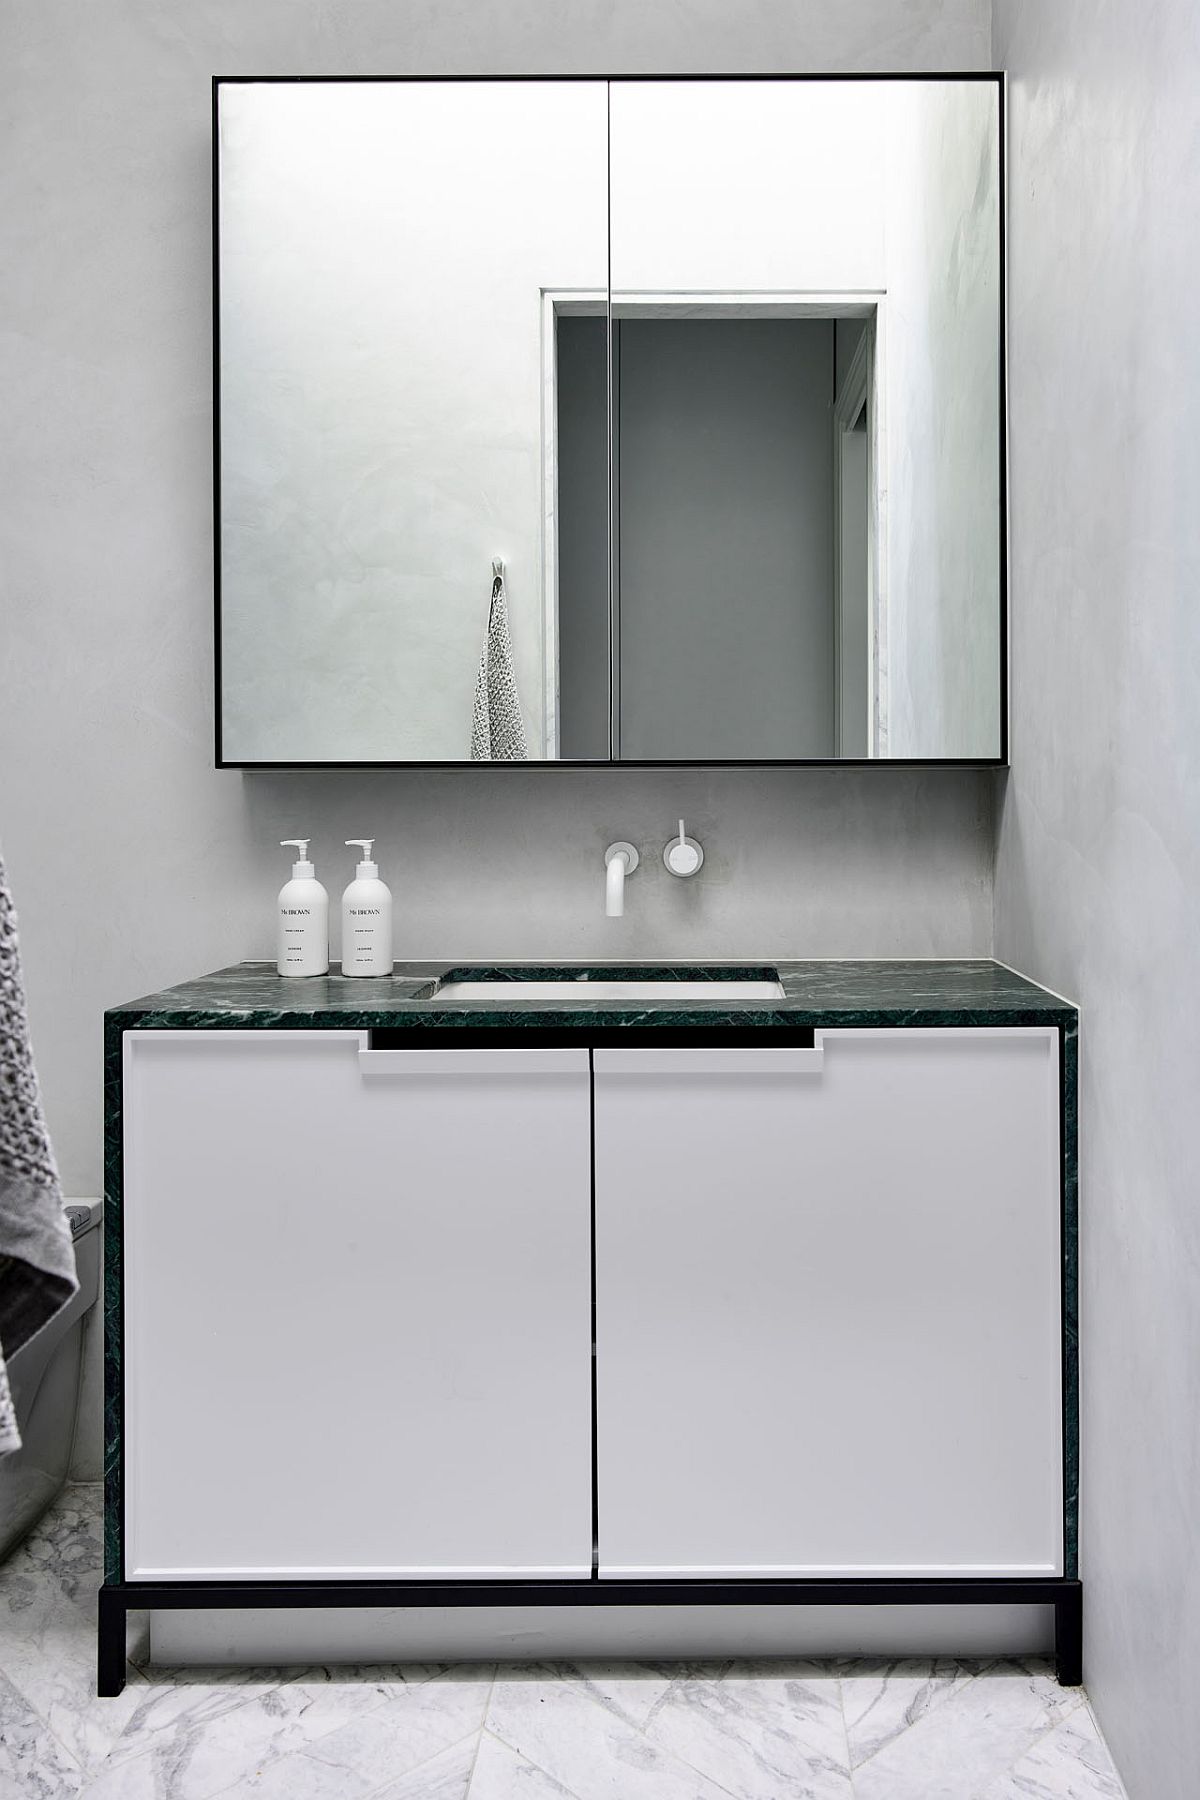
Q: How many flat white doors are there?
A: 2